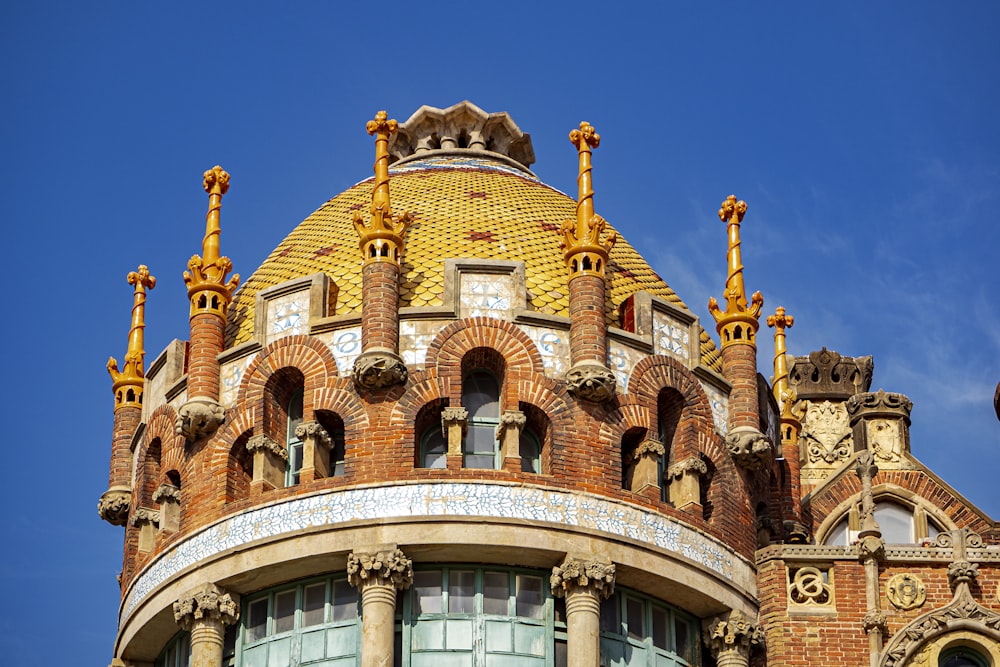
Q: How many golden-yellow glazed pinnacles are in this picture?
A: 6